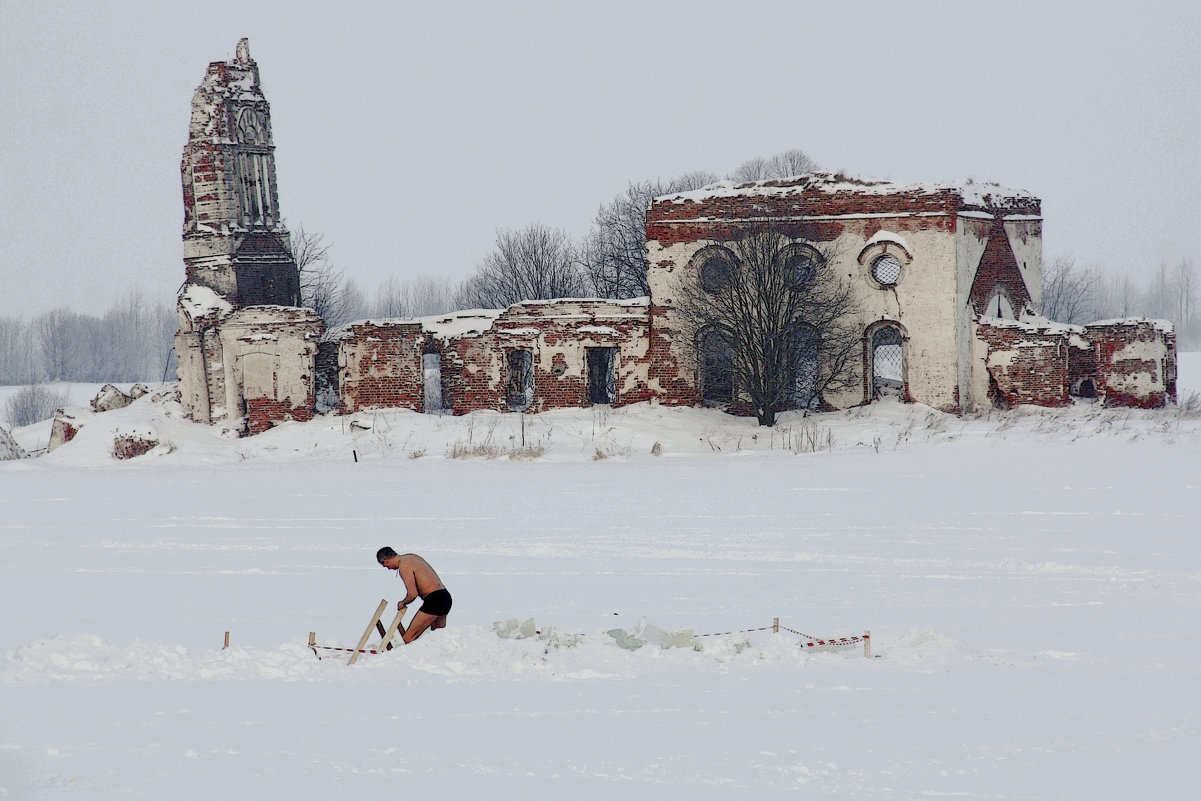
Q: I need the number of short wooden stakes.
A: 4